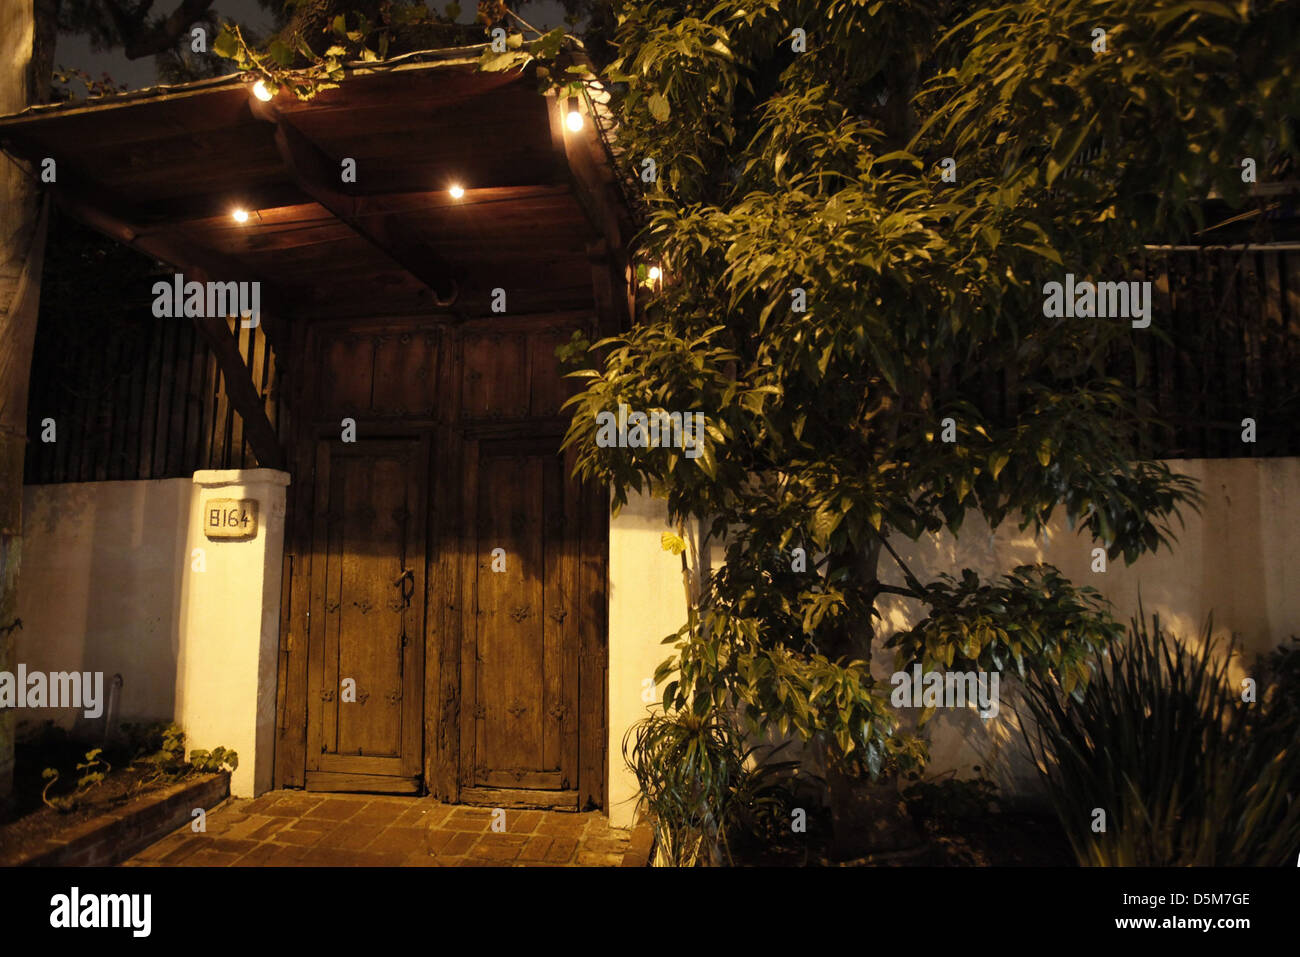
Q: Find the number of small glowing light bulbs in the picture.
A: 5